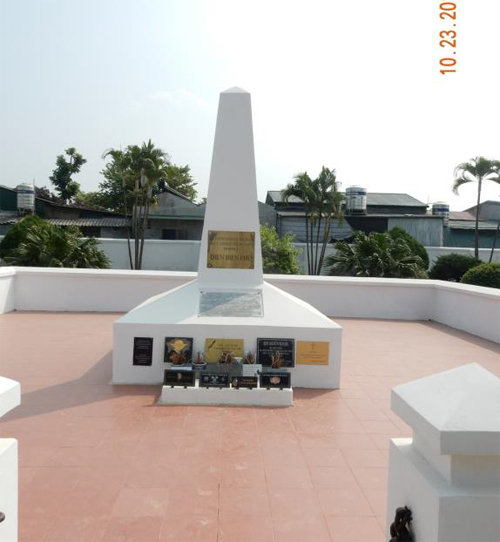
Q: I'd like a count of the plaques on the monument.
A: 11